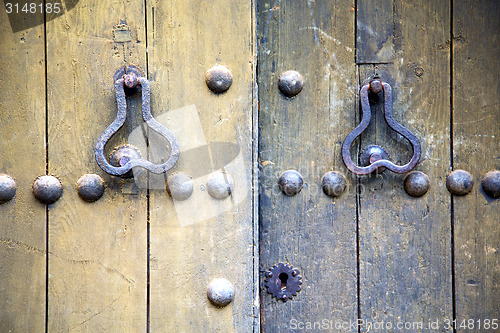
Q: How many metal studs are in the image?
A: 13